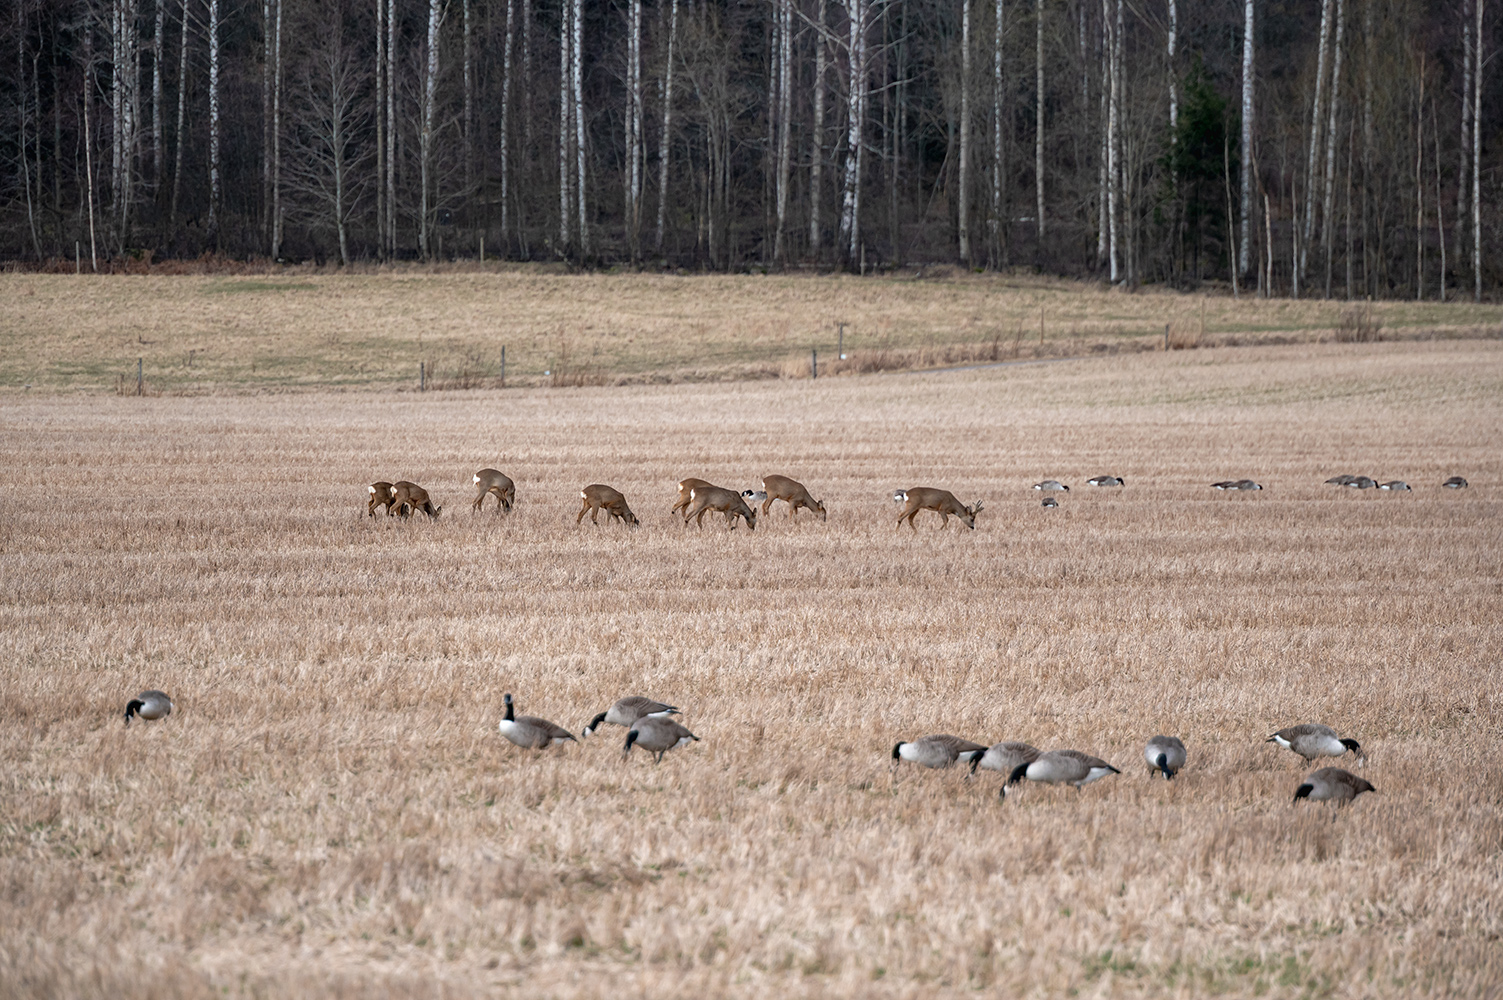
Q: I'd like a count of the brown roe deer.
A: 8